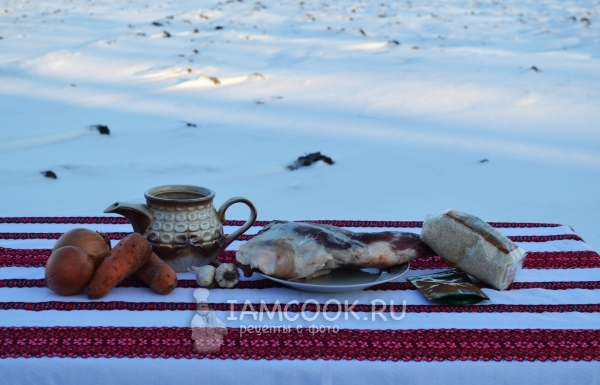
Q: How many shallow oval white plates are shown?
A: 1